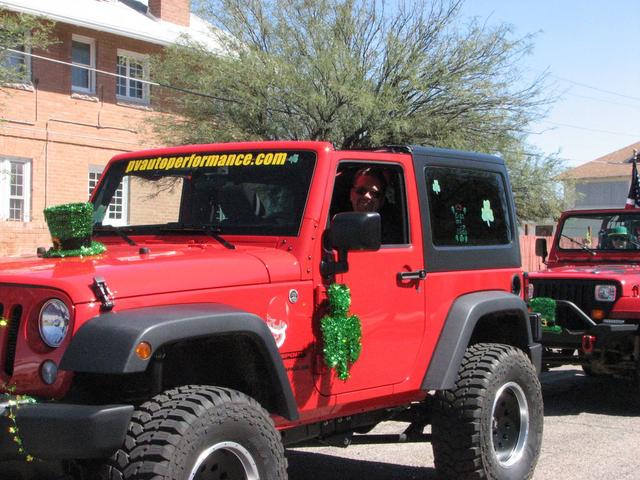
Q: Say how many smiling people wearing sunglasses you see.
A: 1